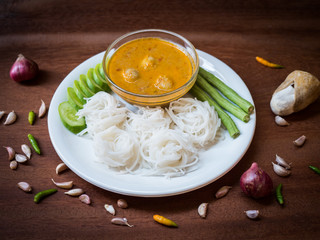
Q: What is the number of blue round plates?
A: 0